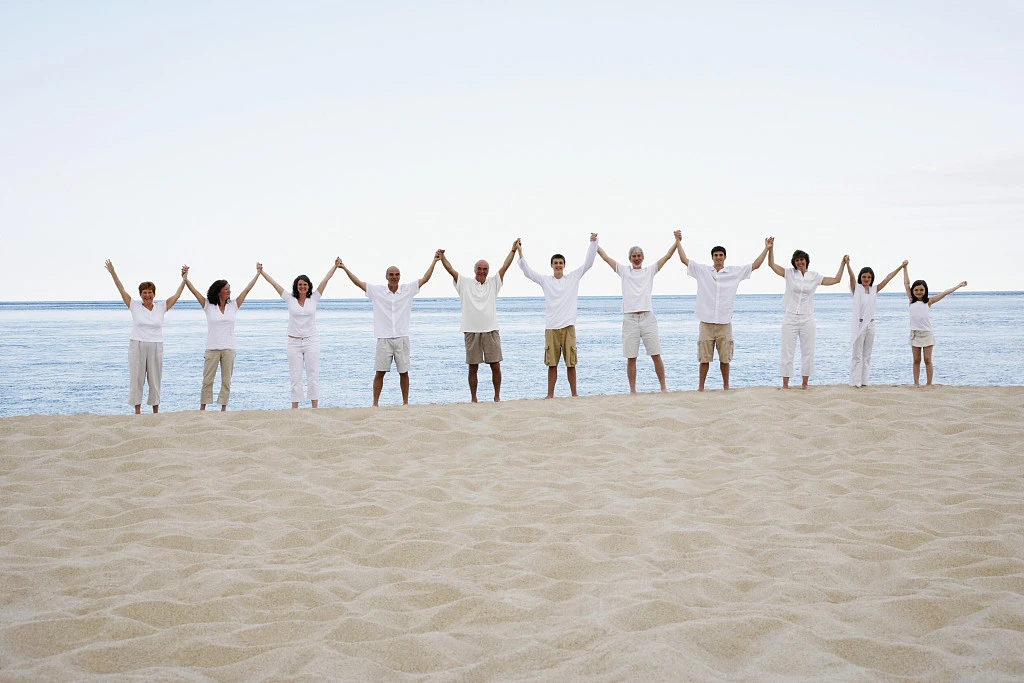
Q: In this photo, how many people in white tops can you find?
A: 11